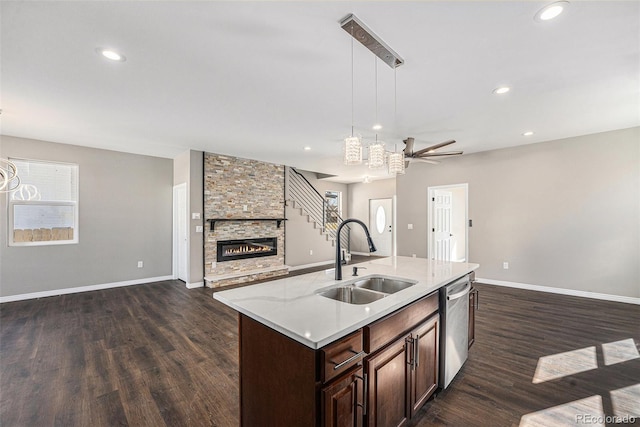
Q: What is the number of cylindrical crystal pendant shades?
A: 3